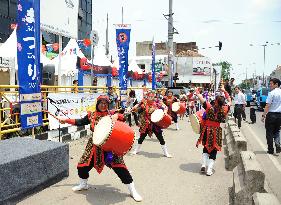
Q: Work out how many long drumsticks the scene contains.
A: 1